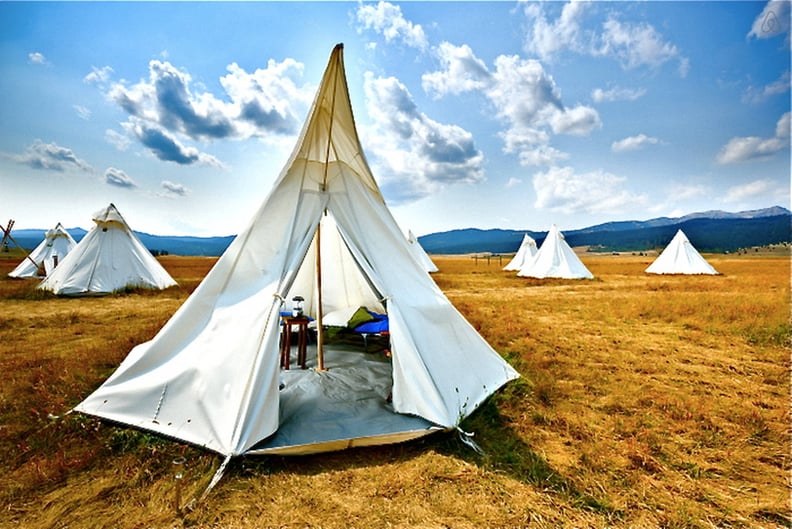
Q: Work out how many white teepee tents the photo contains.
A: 7